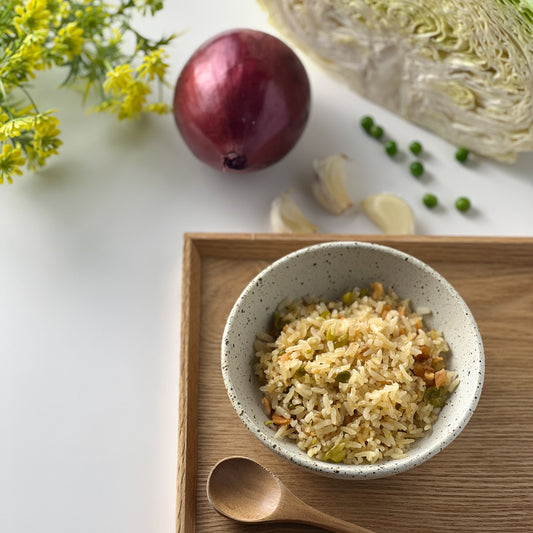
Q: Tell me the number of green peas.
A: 8